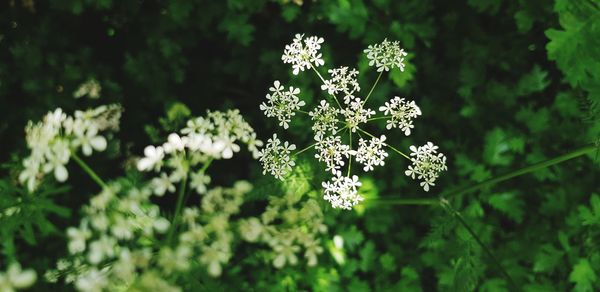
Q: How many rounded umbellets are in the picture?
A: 12